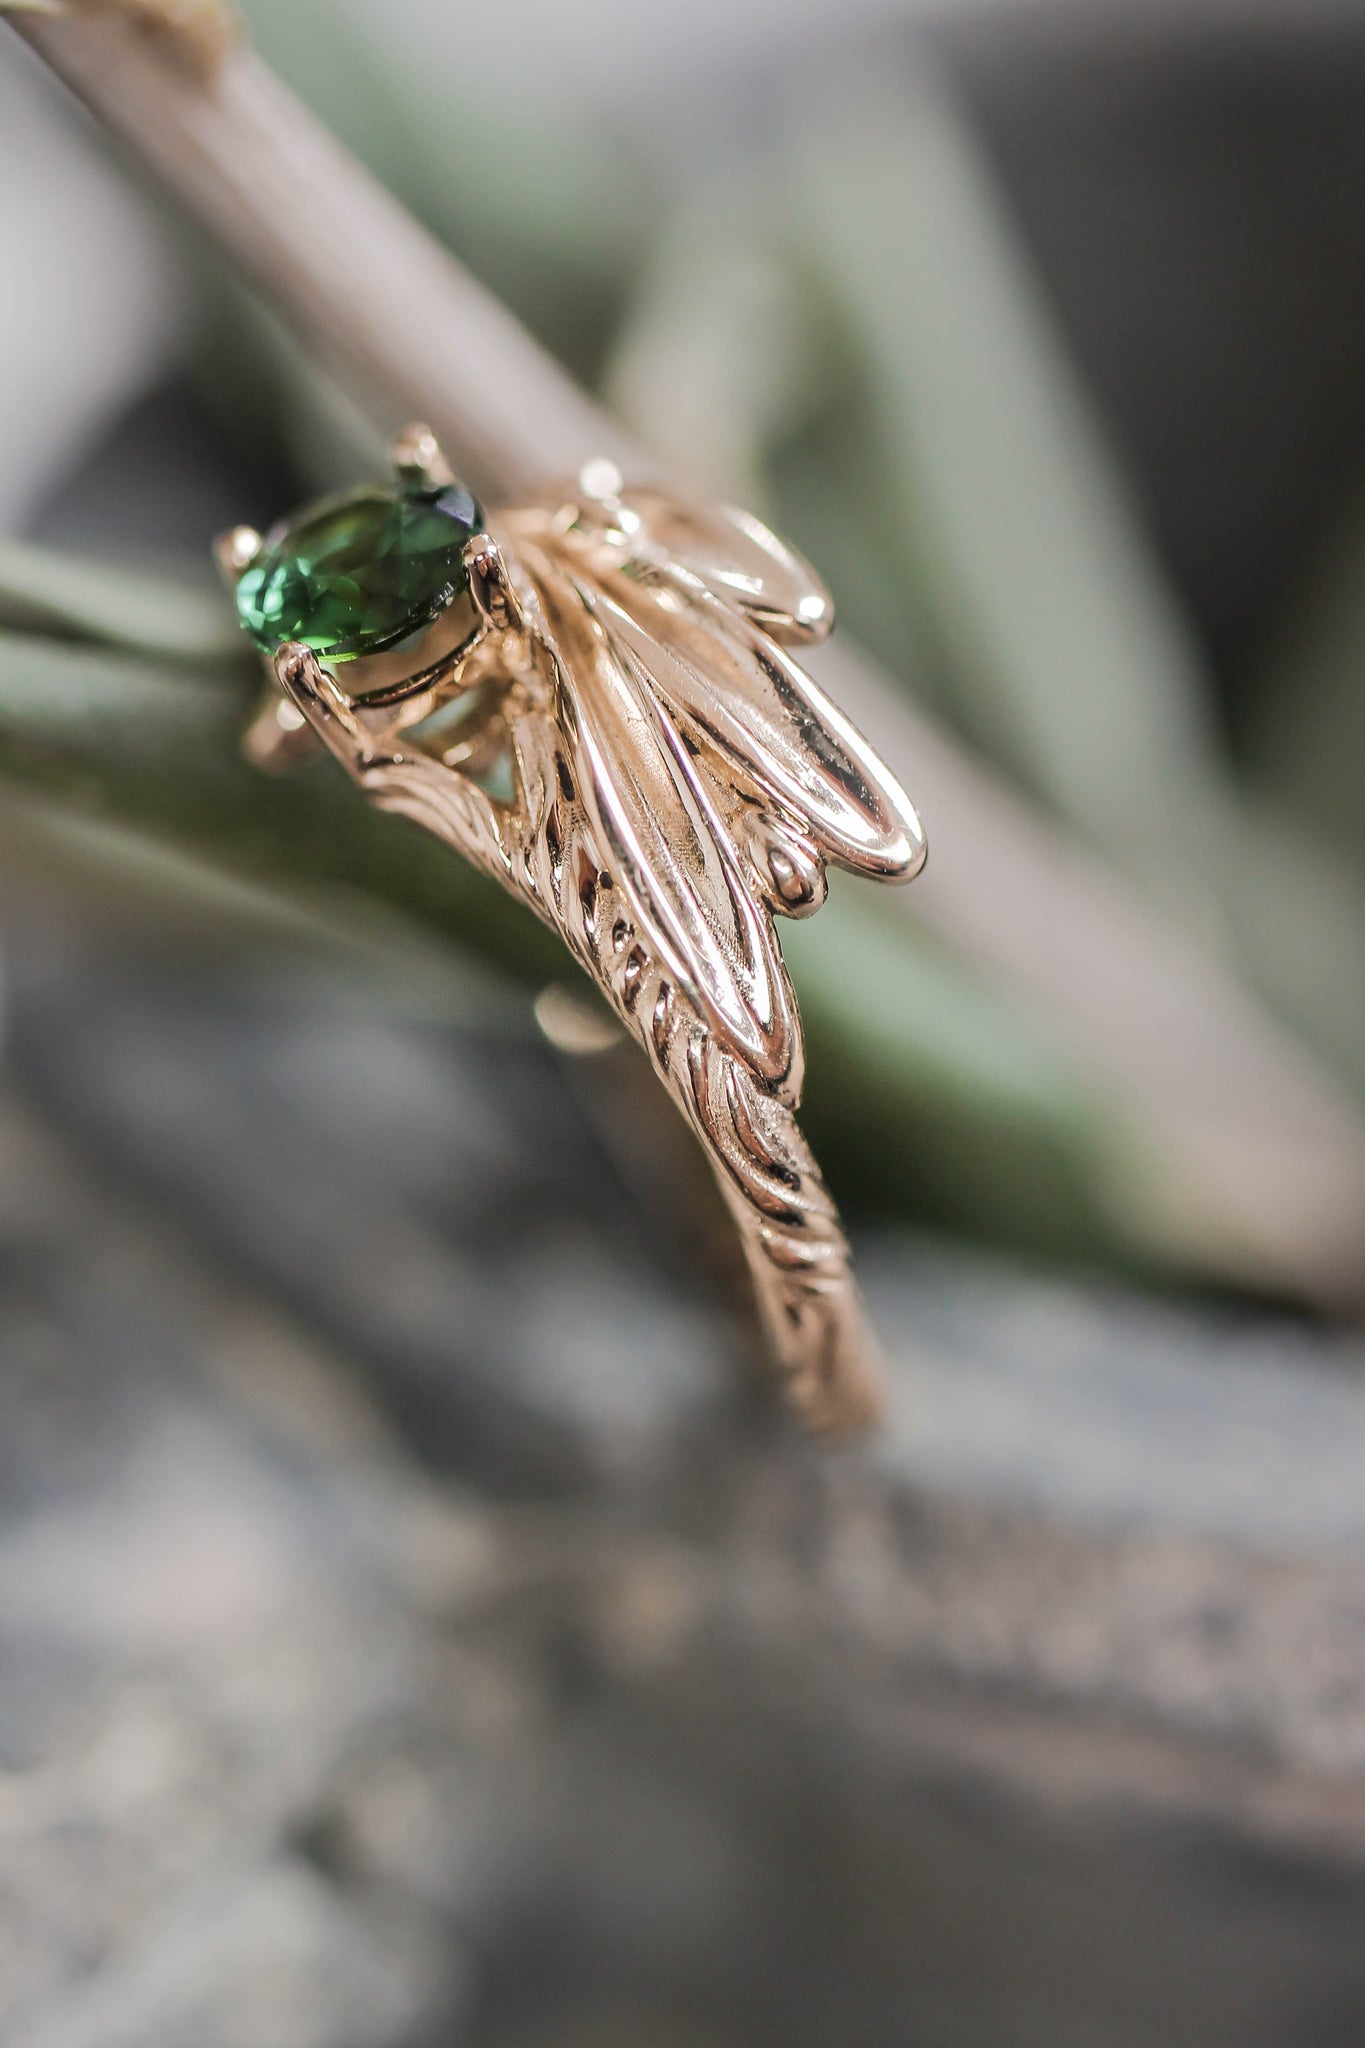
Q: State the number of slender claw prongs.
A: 4